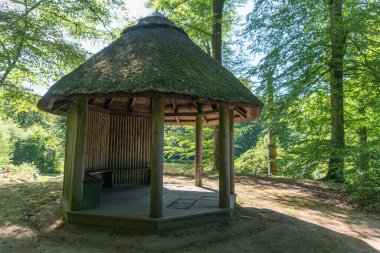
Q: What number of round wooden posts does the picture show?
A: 5